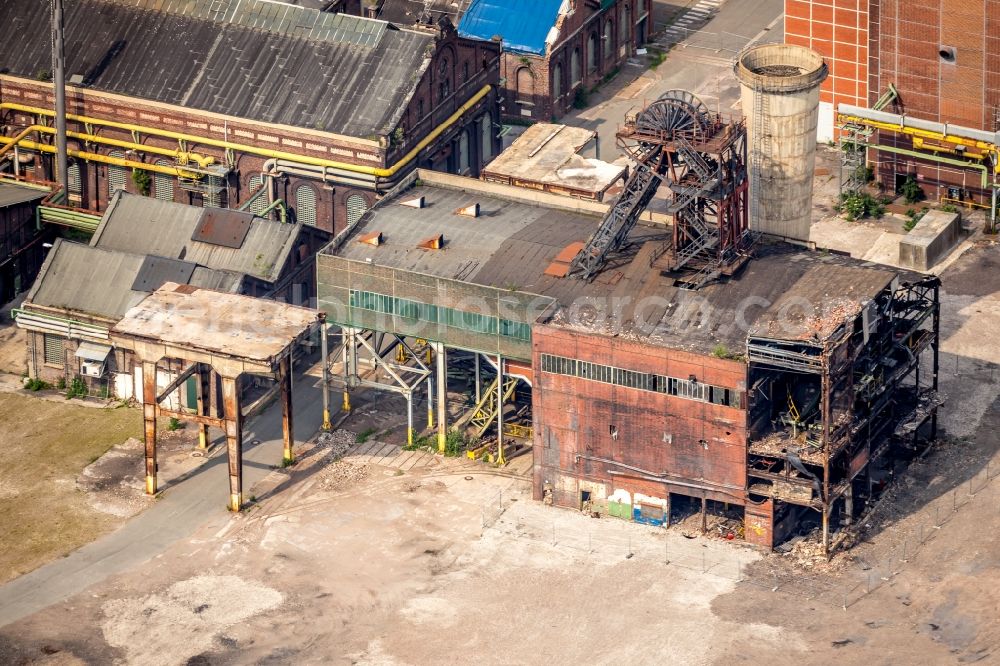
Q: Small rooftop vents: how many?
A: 4